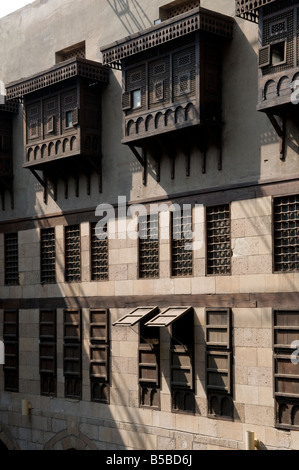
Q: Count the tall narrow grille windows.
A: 8